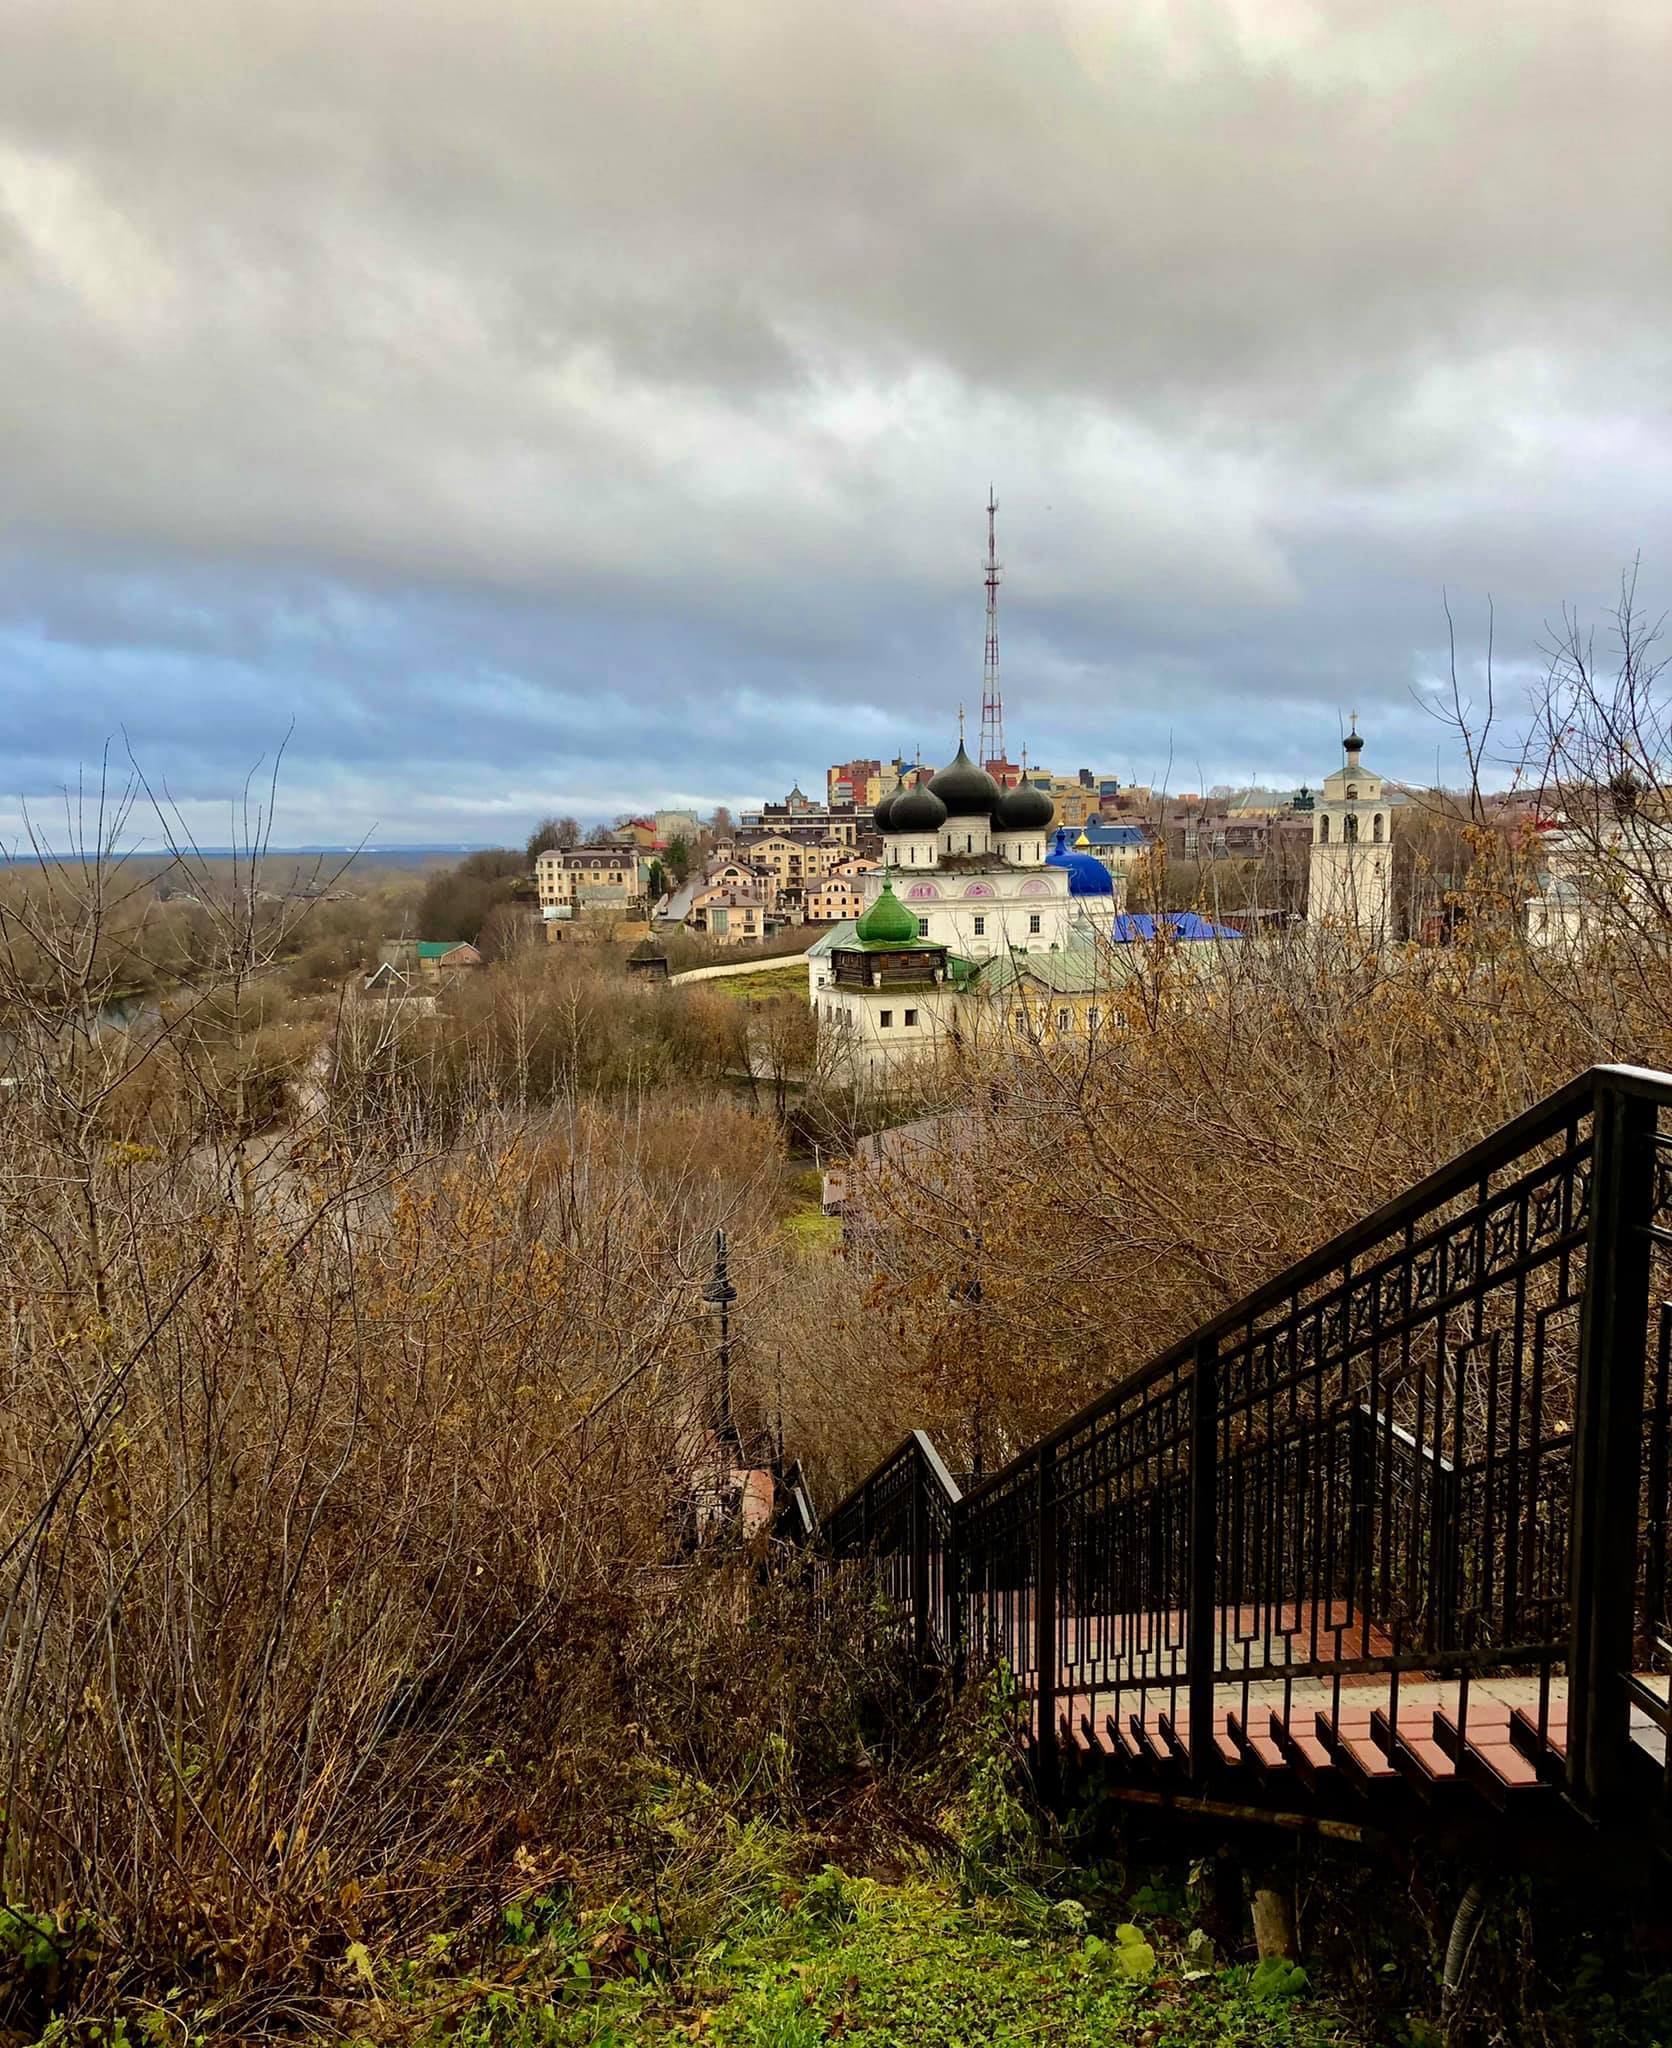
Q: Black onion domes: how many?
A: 6